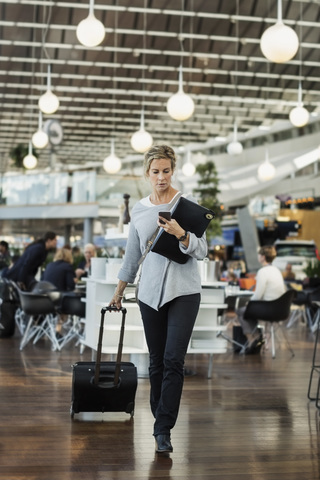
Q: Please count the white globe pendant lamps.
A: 12